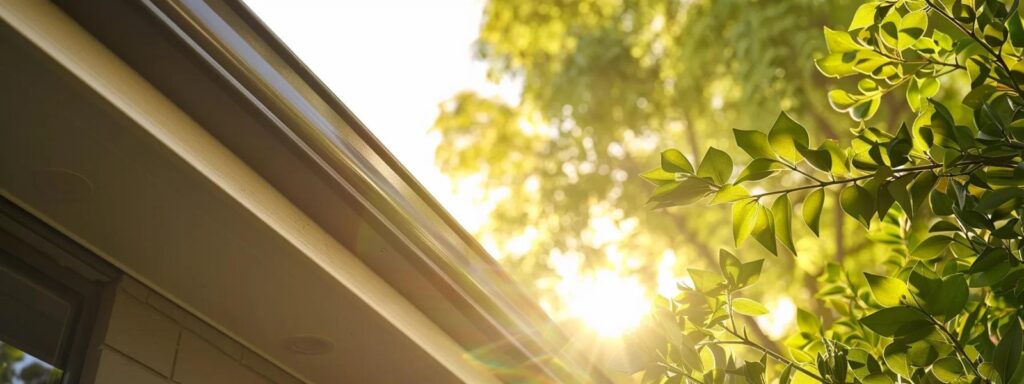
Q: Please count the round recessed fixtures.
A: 2